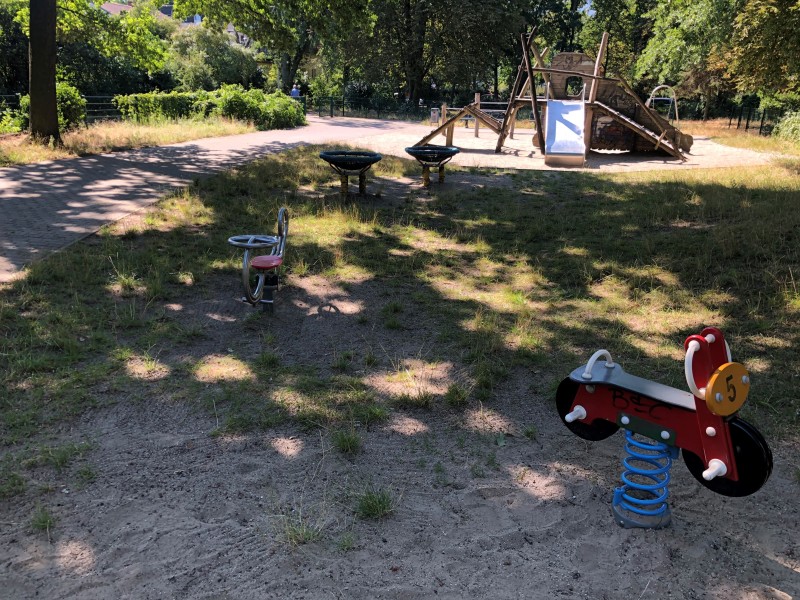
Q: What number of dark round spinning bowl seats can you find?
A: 2